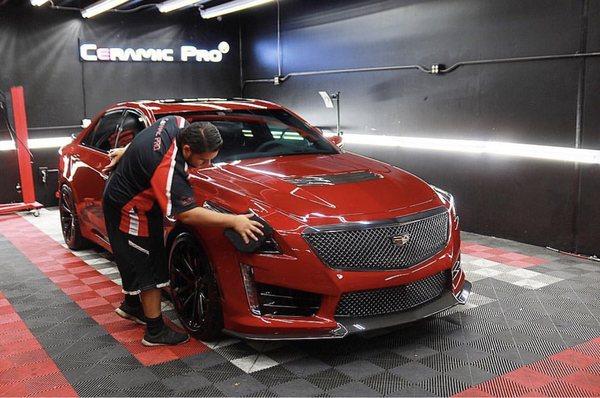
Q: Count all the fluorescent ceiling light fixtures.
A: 4